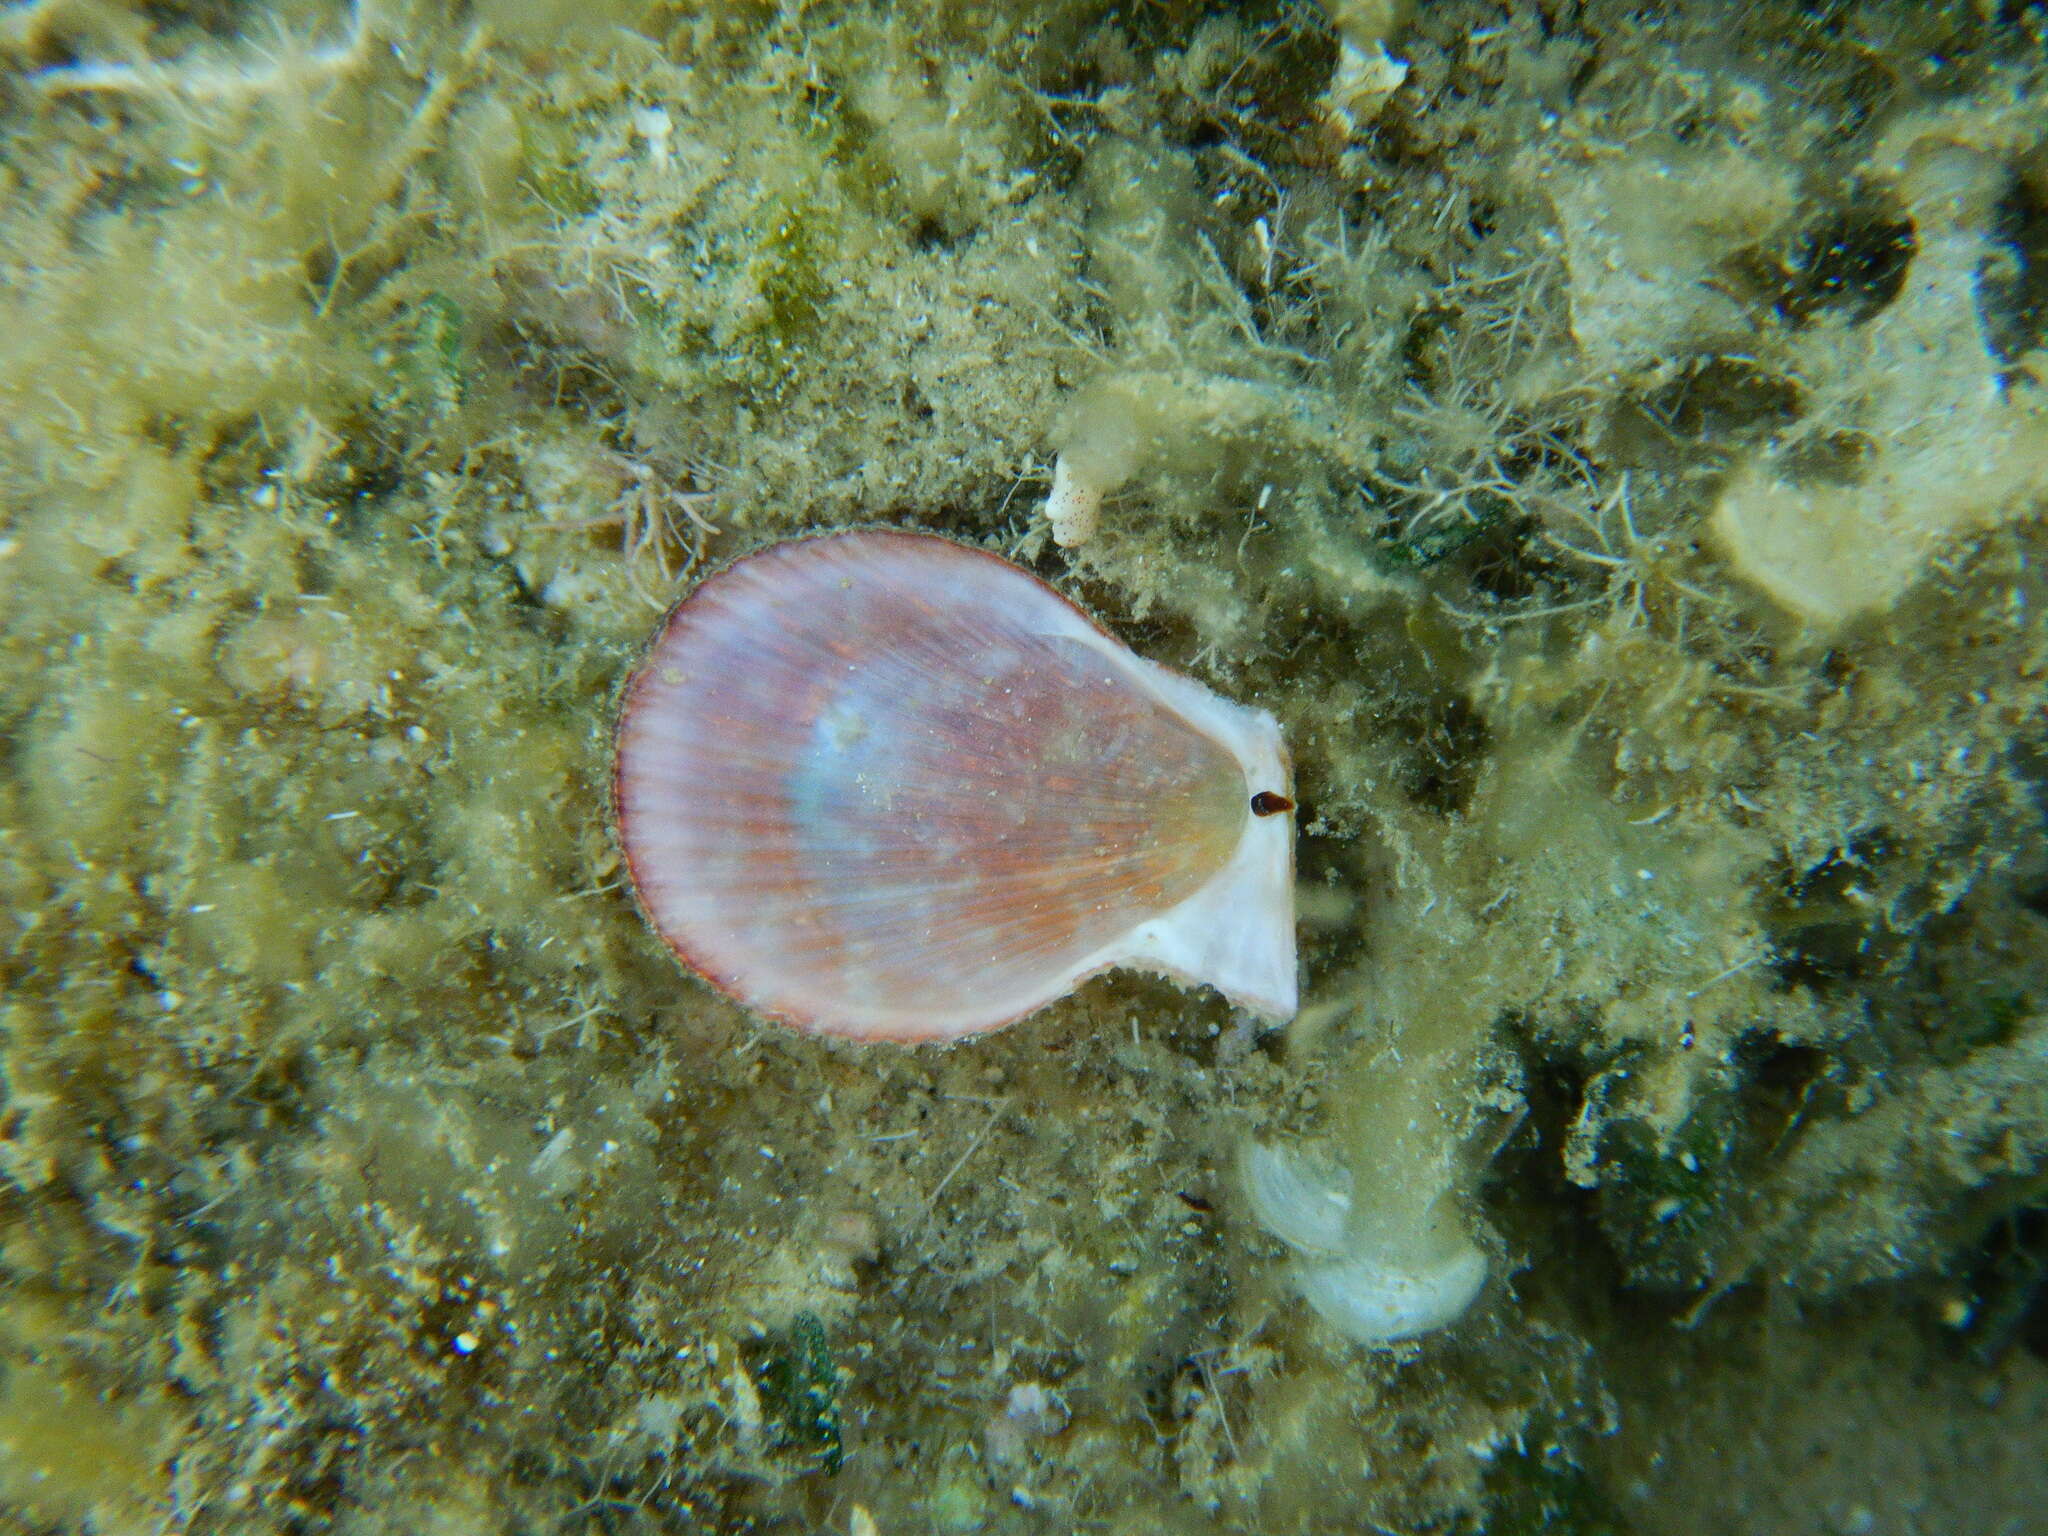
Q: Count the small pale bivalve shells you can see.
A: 2